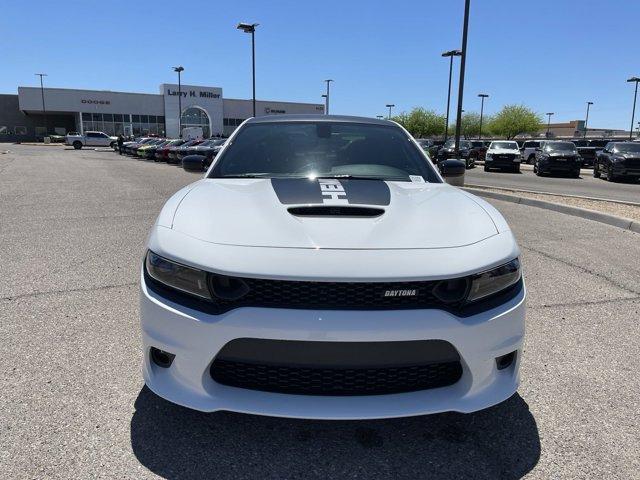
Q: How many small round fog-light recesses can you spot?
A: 2